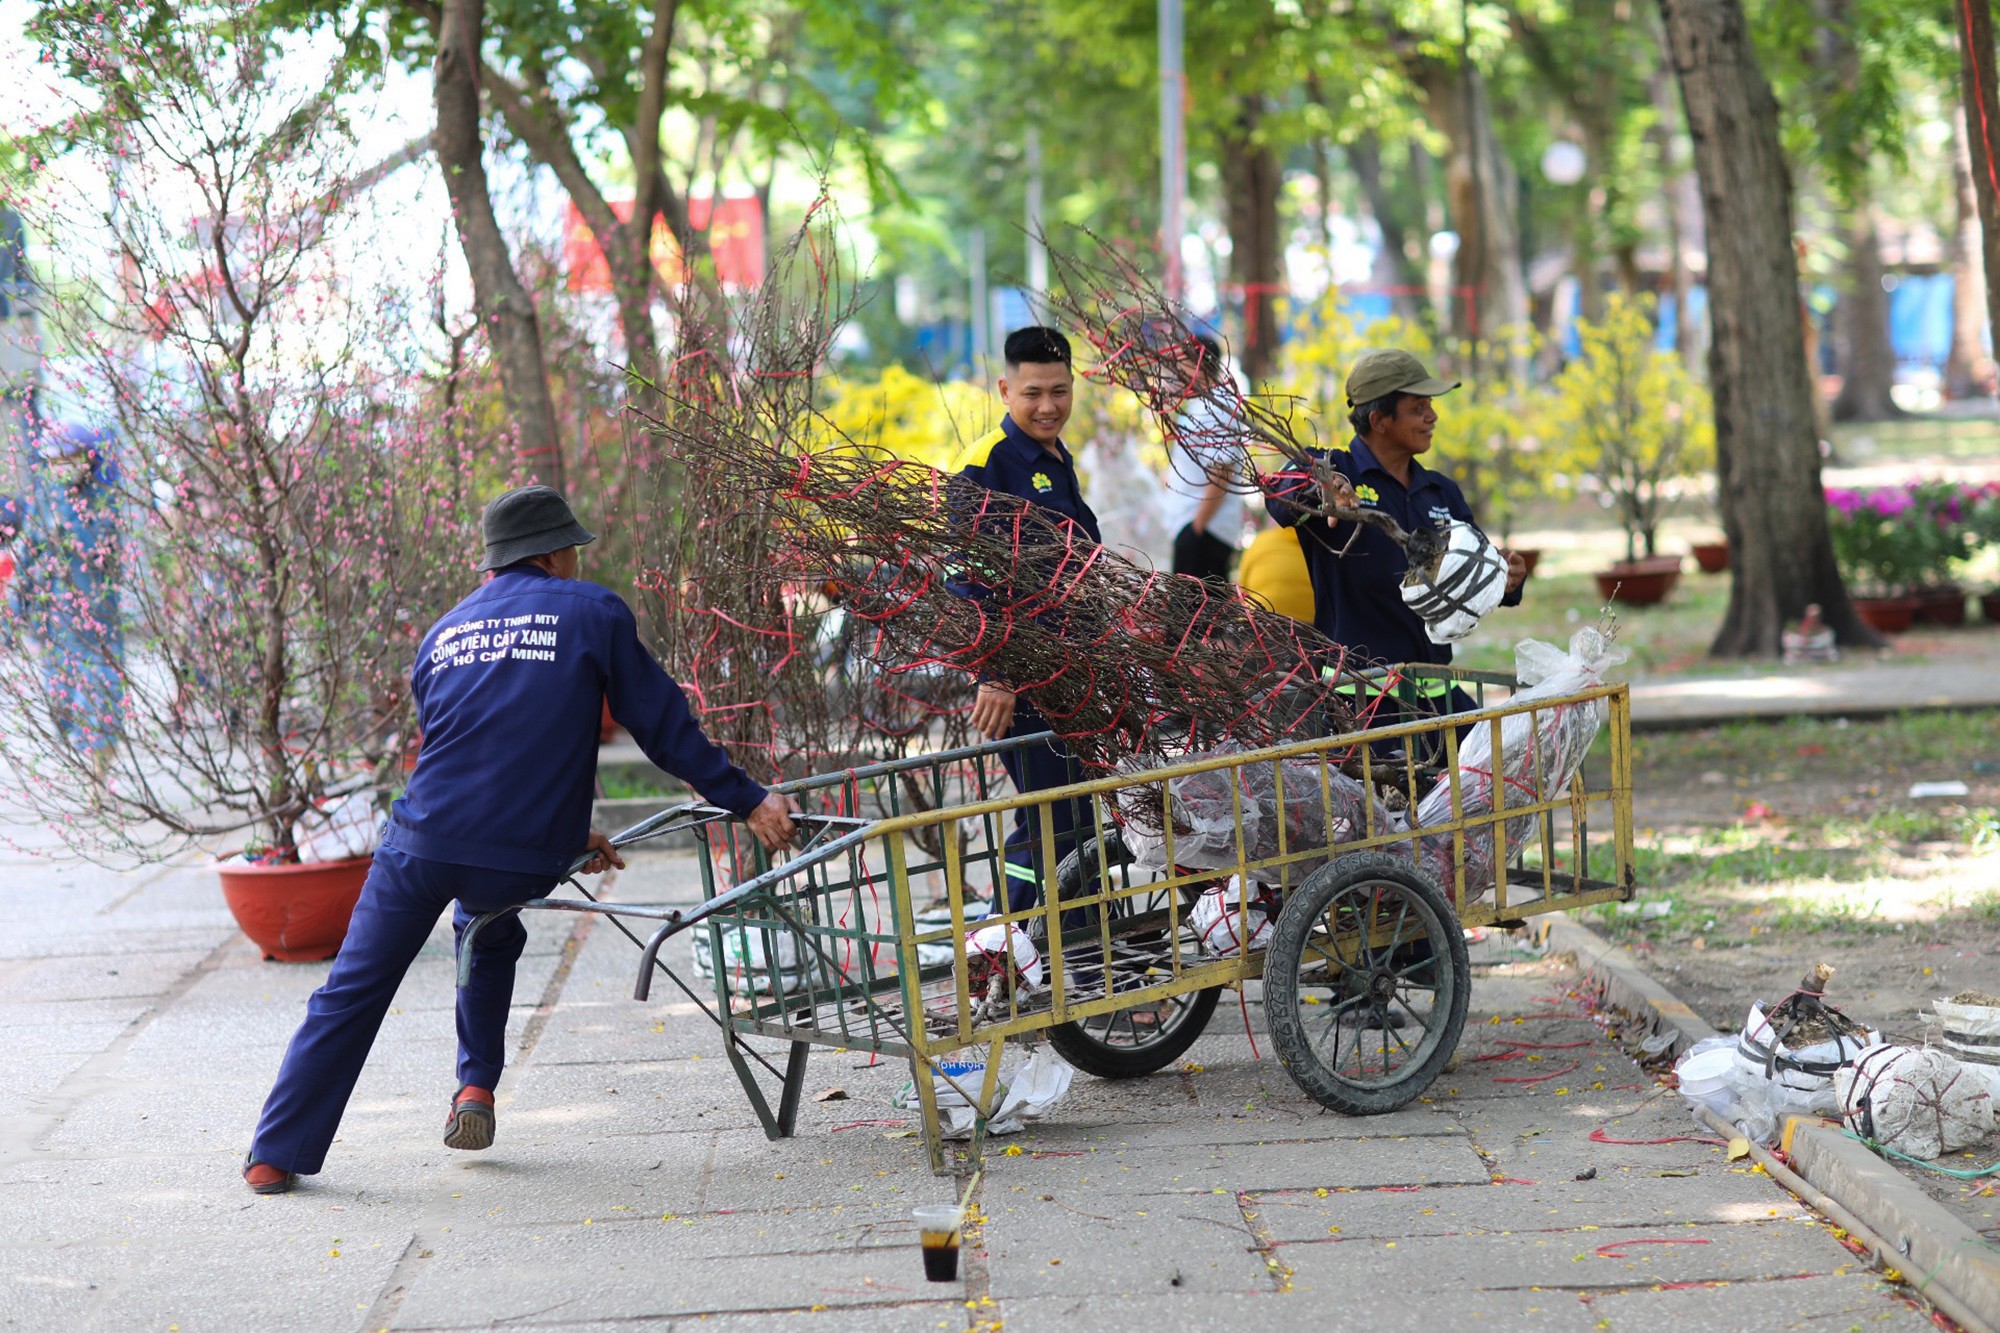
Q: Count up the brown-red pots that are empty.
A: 1